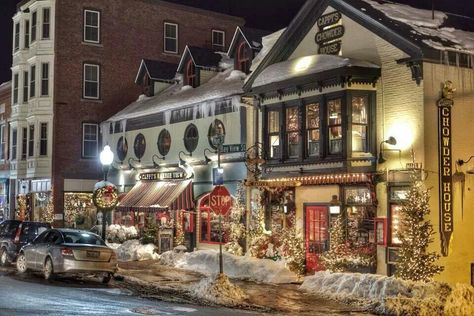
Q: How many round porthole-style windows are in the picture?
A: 5